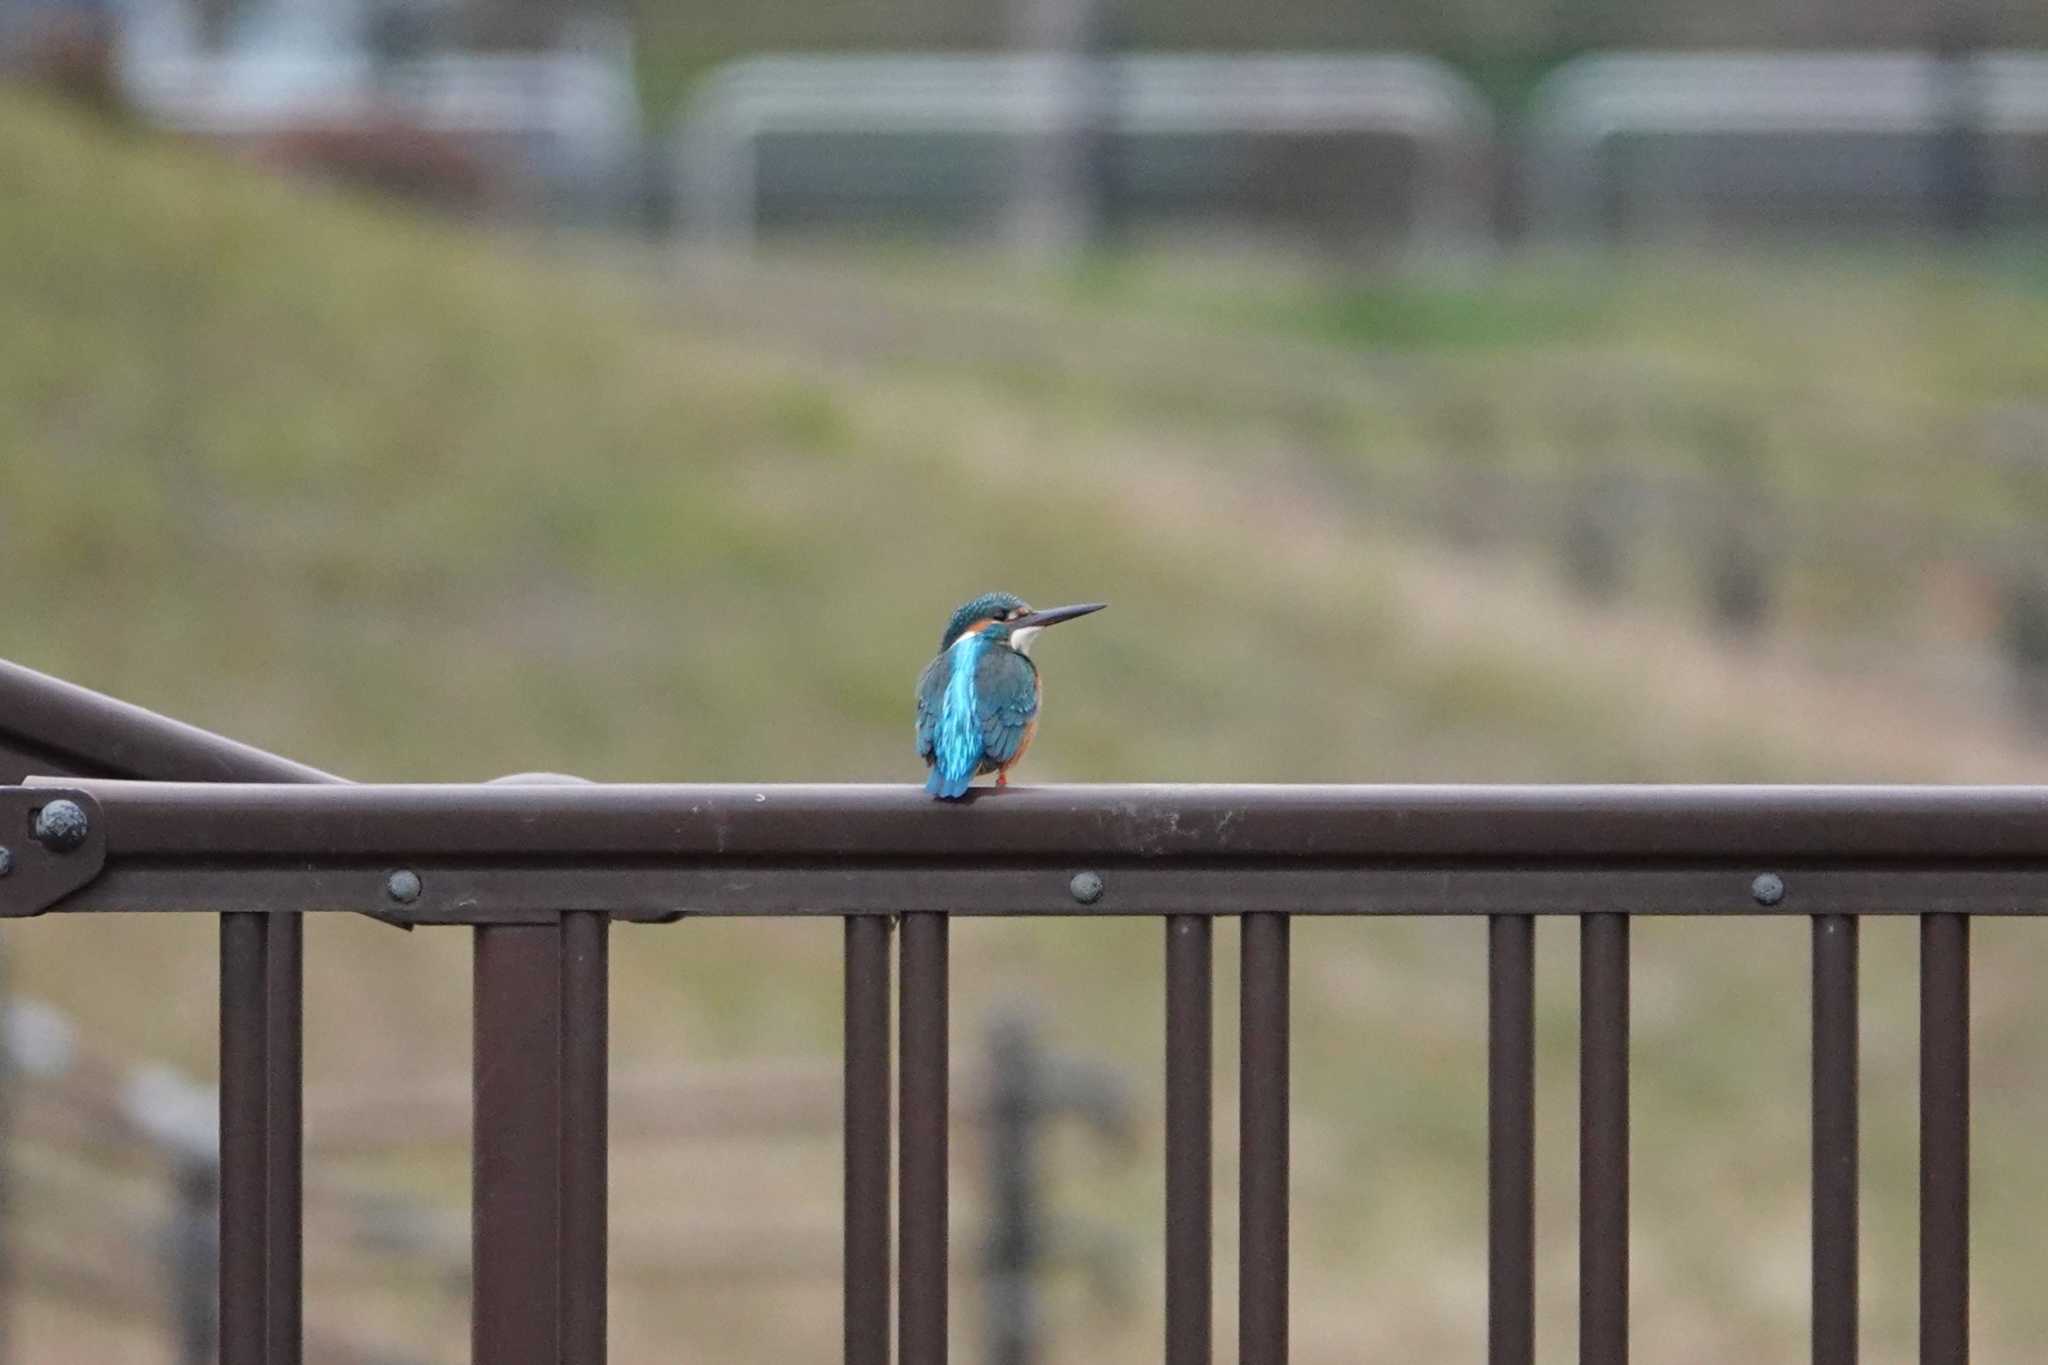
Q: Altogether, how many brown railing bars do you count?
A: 12